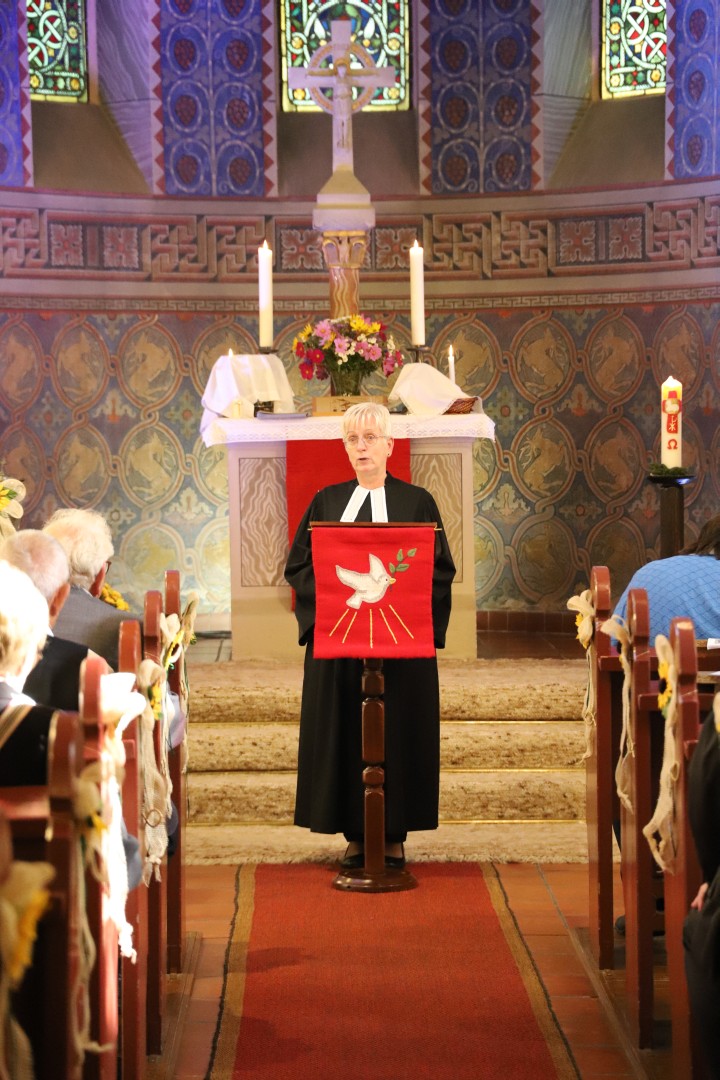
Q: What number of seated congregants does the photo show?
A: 5